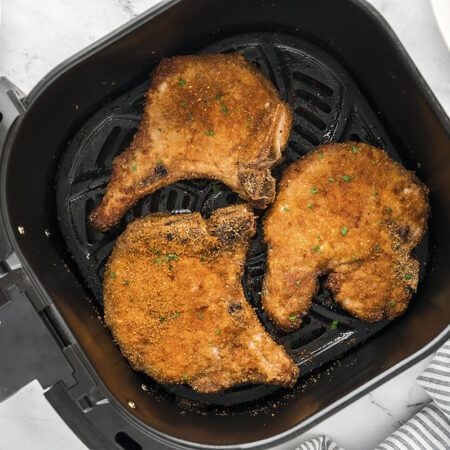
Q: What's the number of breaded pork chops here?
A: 3